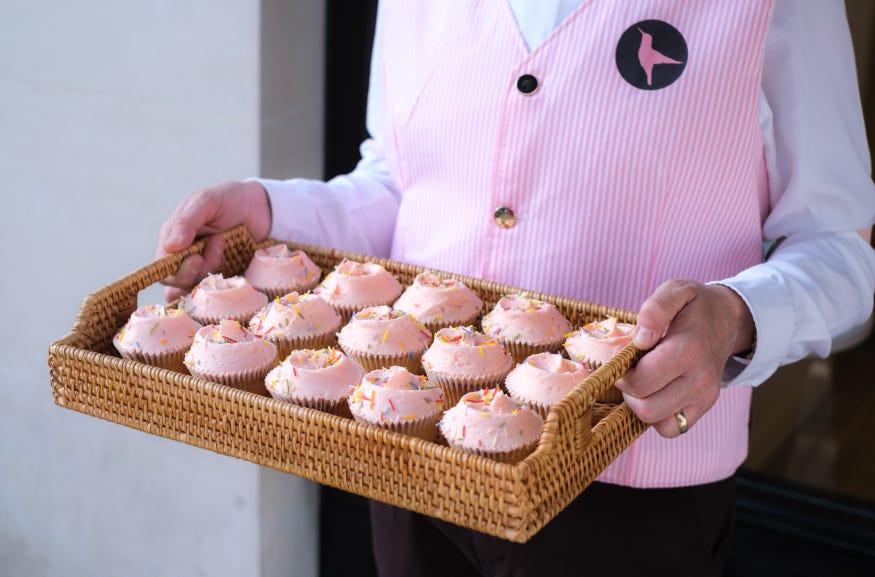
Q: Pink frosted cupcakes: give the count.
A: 15